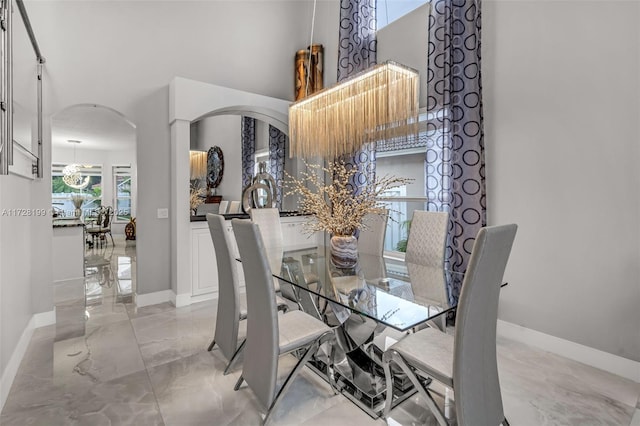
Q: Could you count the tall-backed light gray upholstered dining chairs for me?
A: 6